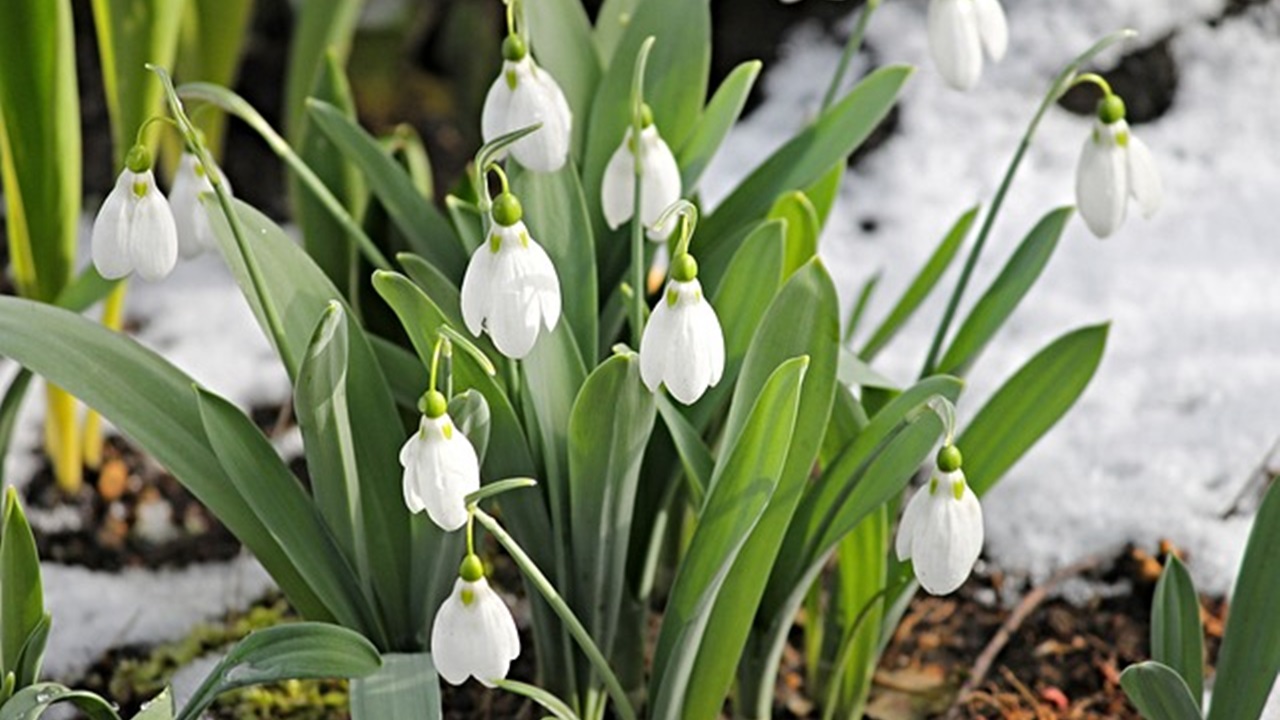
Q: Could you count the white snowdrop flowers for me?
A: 11